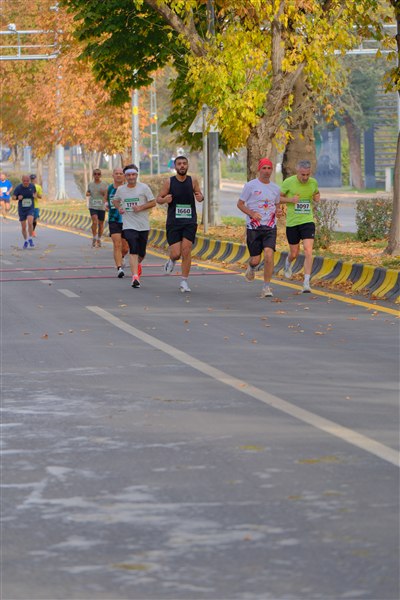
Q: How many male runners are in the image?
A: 9